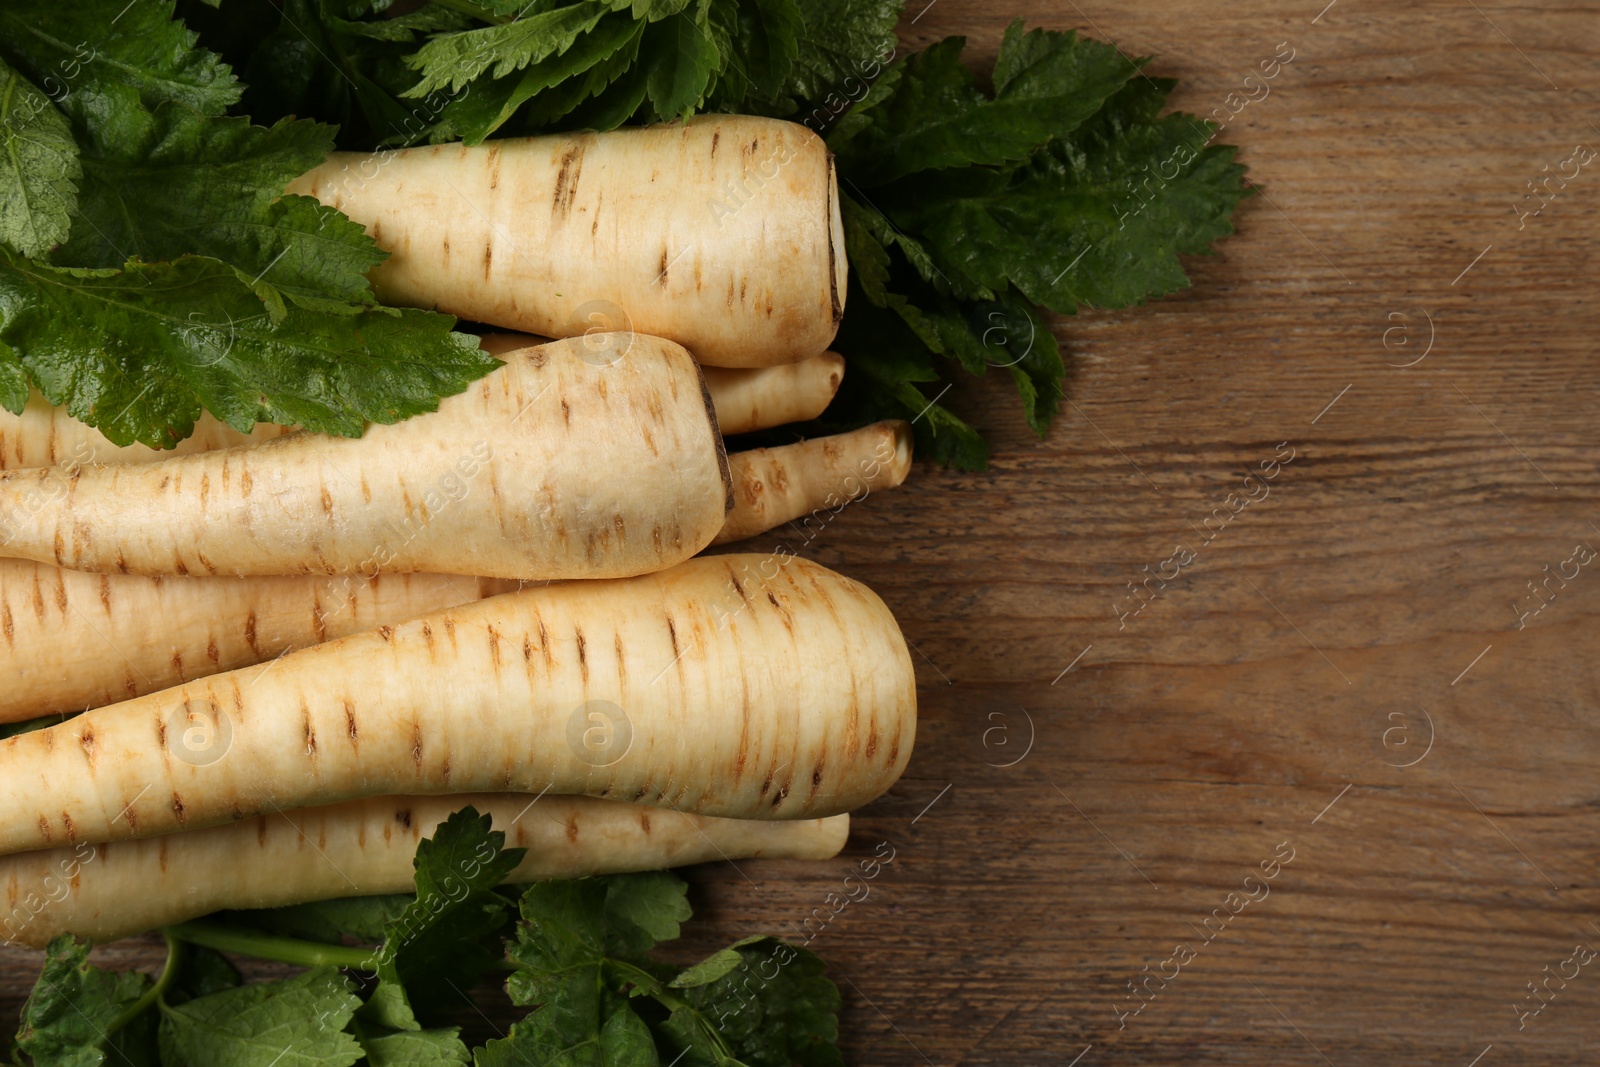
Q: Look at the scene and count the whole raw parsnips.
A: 6